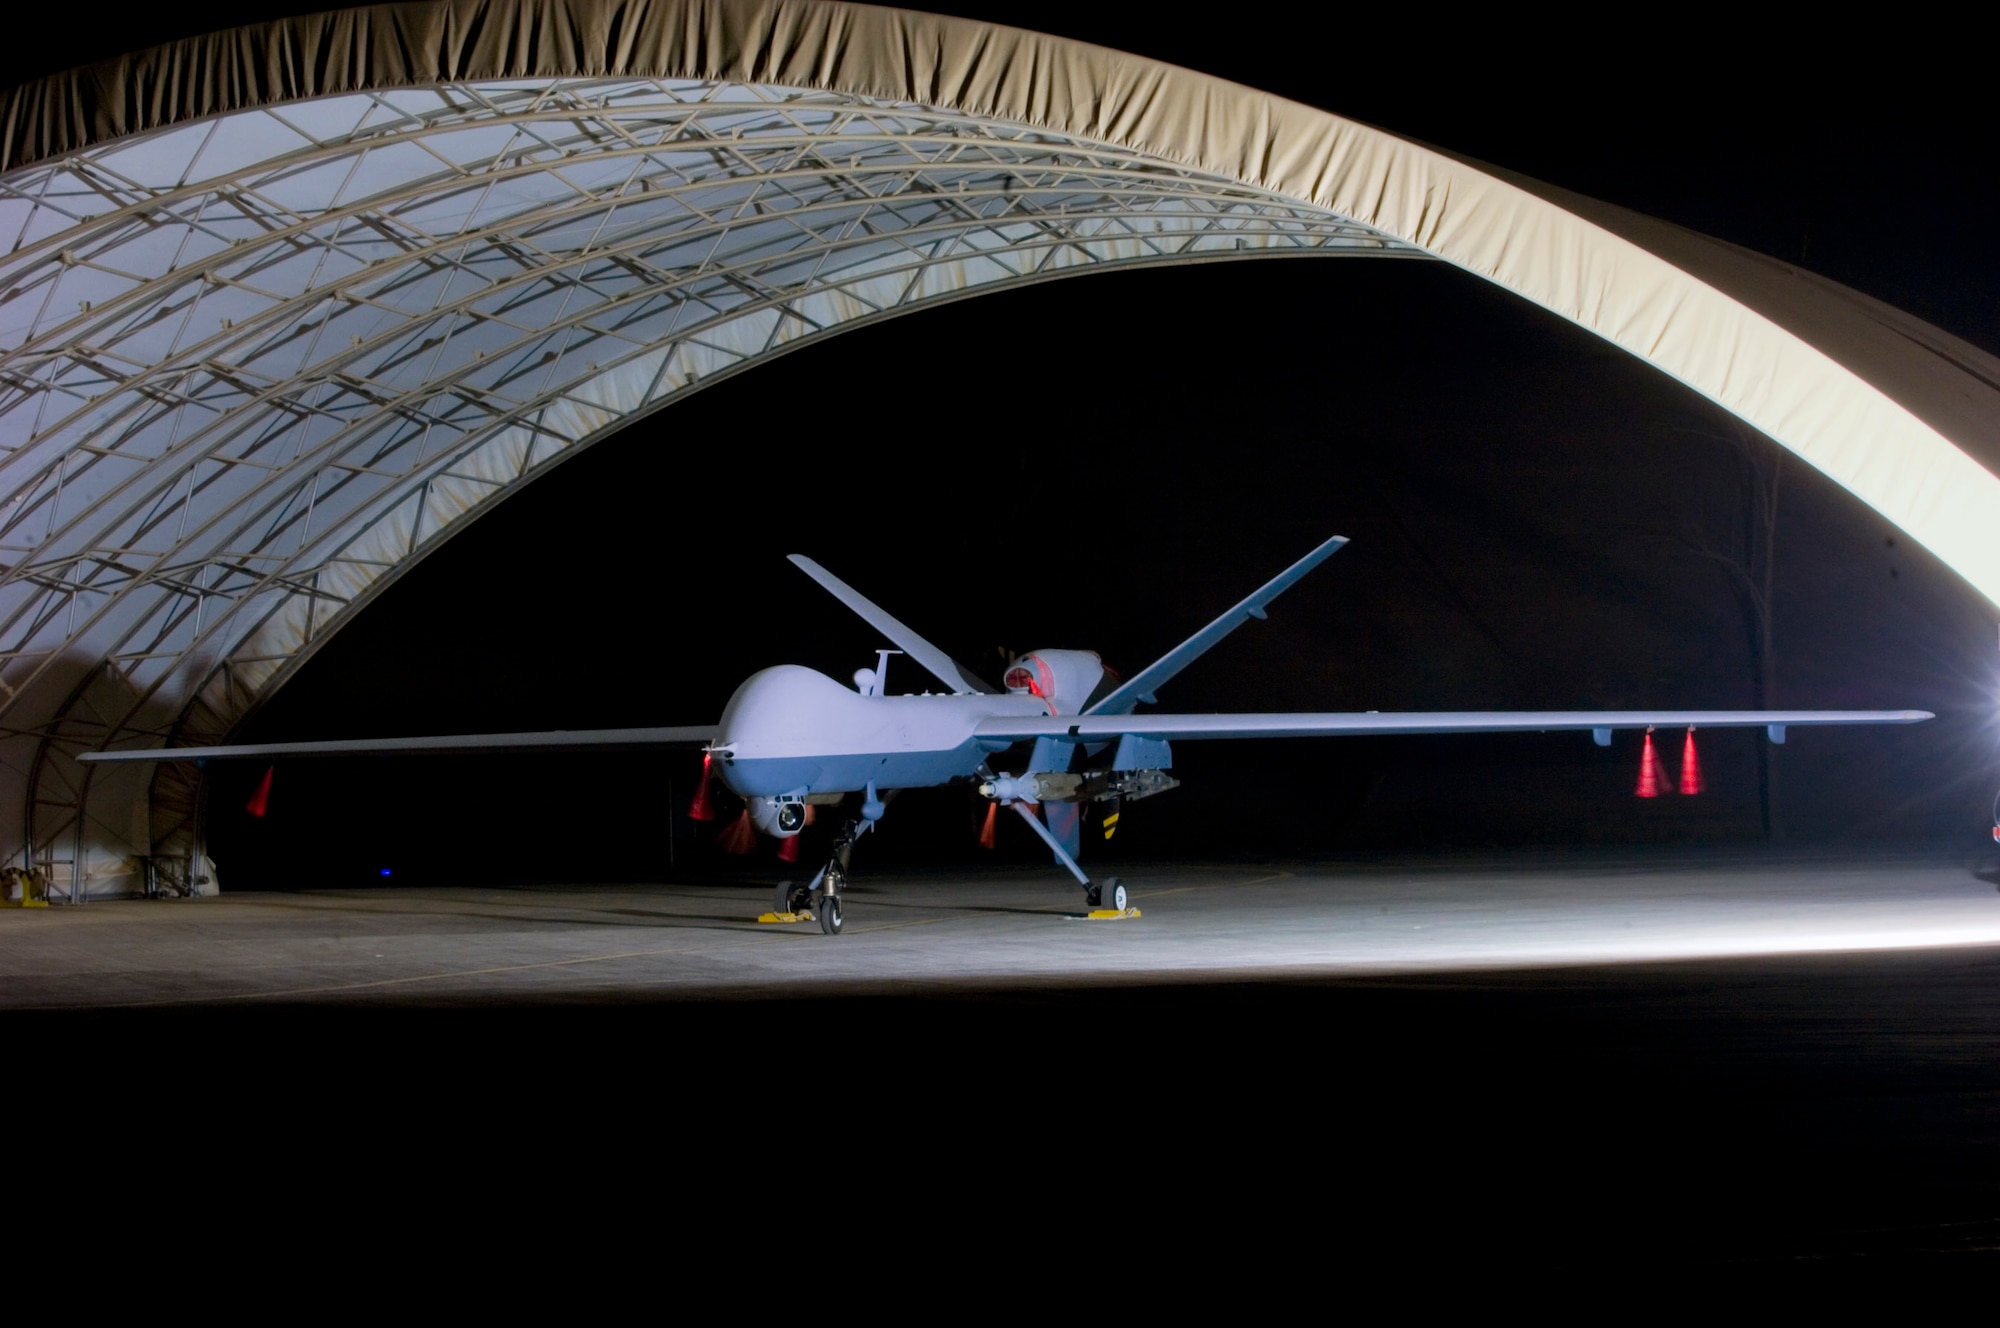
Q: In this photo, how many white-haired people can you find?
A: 0